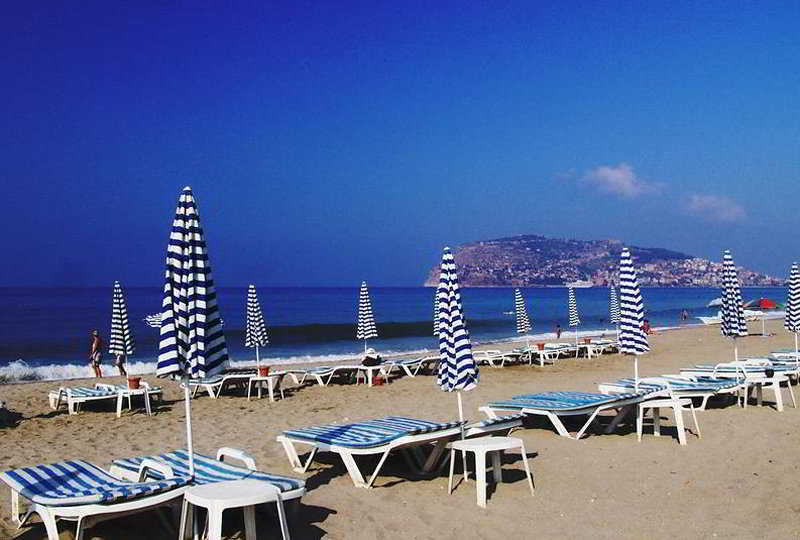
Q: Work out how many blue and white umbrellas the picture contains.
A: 13